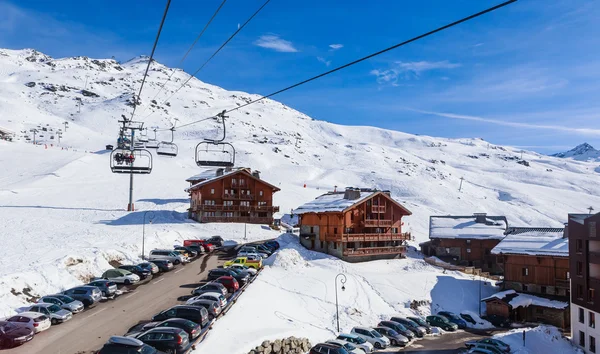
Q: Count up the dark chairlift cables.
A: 4